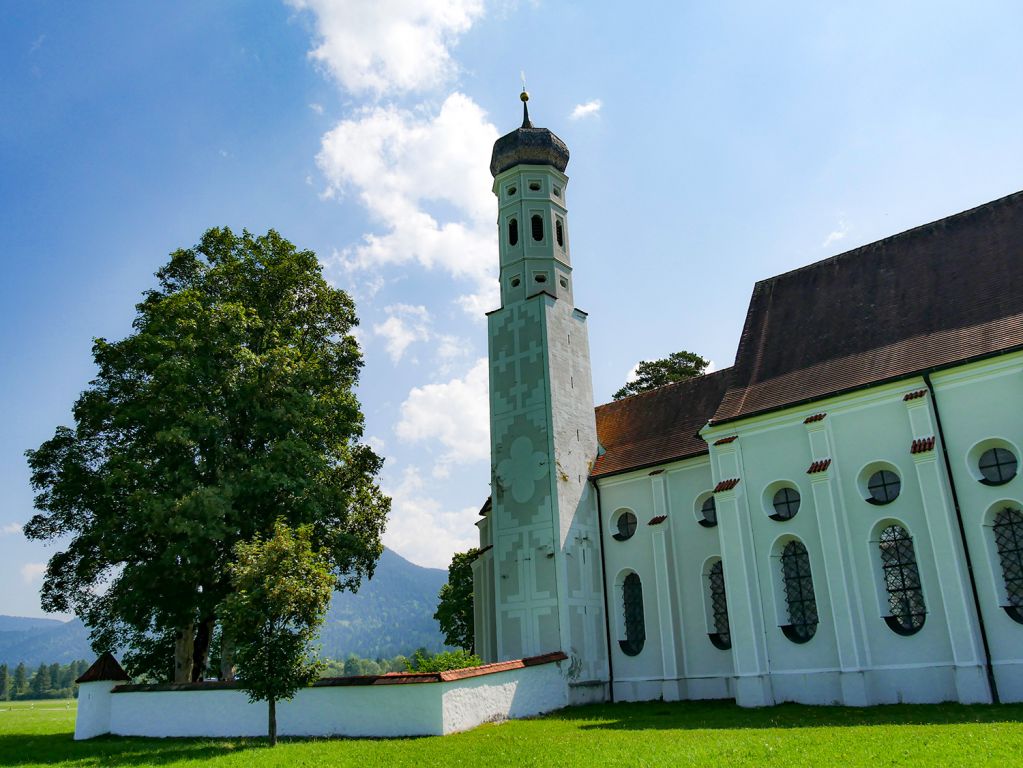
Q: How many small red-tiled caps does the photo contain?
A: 8